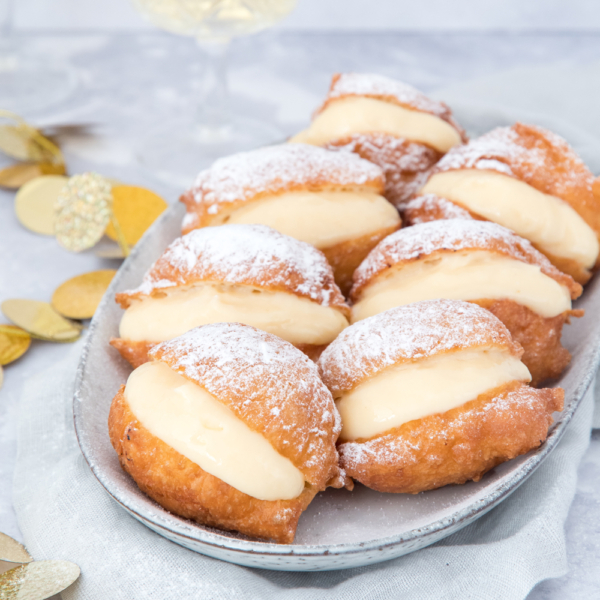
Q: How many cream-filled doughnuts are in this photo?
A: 7